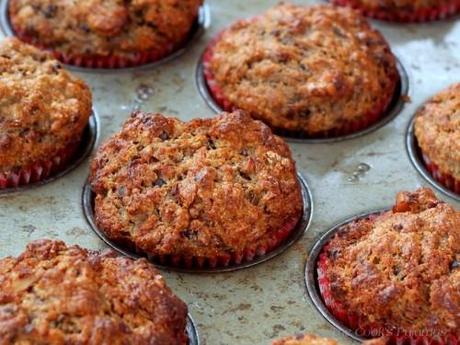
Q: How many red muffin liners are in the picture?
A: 7